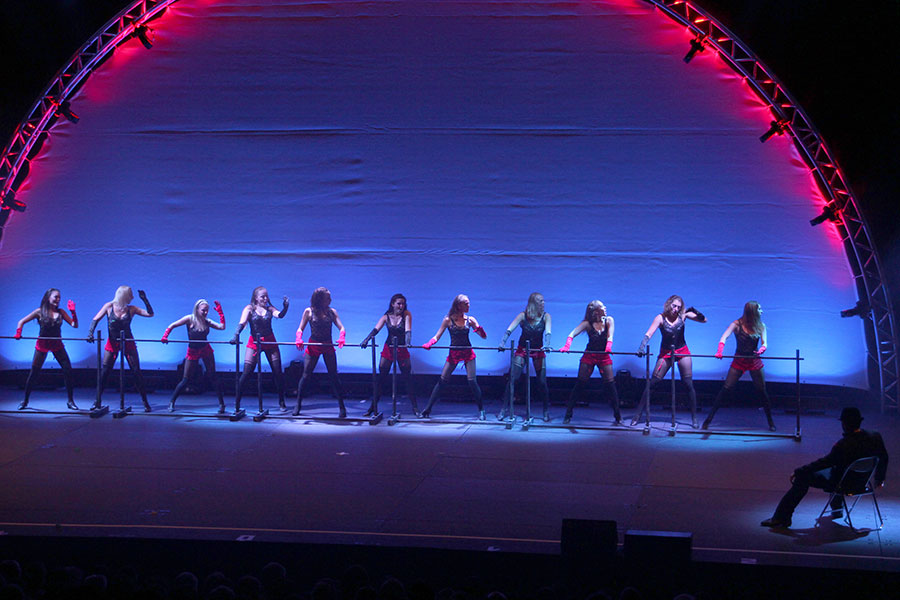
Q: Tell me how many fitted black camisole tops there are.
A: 11